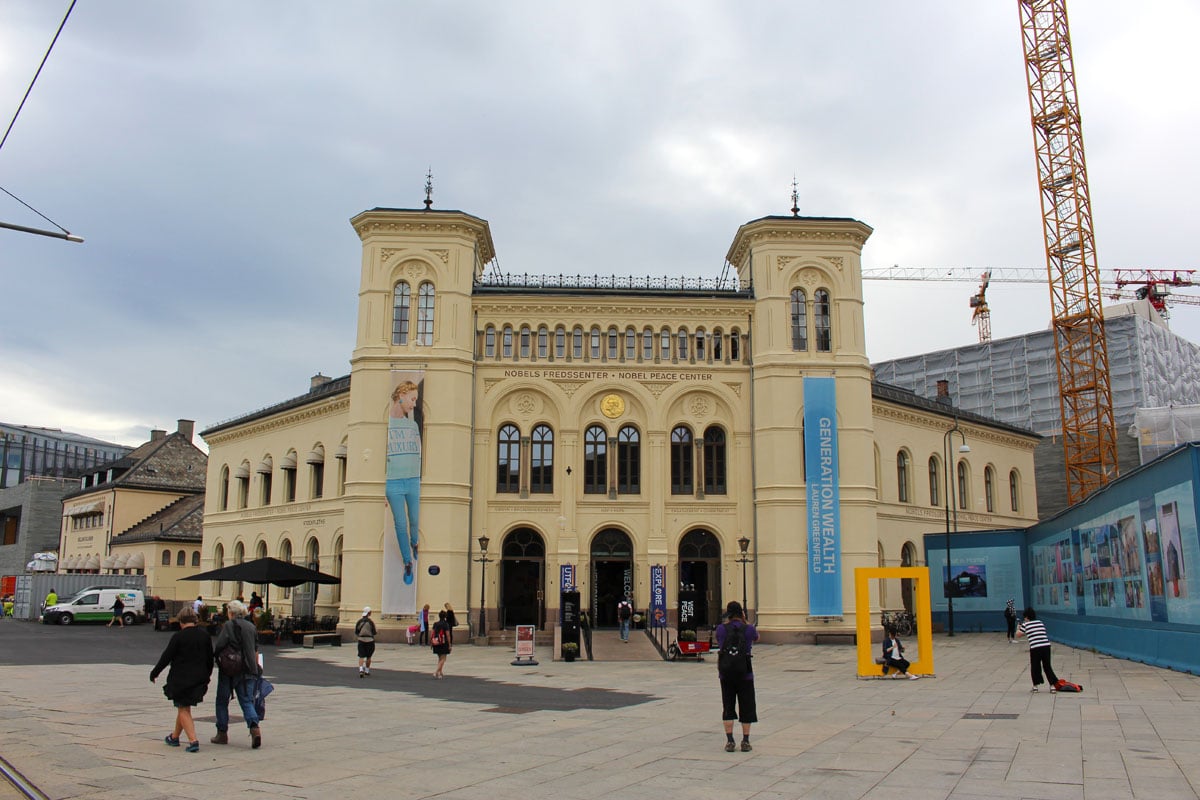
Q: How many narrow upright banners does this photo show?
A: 4